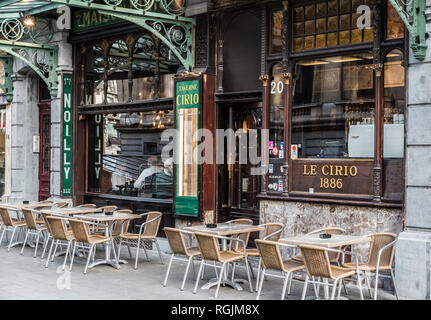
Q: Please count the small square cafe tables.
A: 5